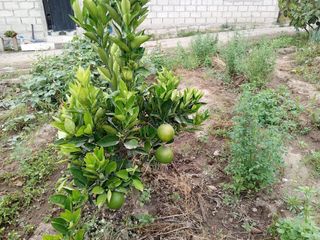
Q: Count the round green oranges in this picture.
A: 3